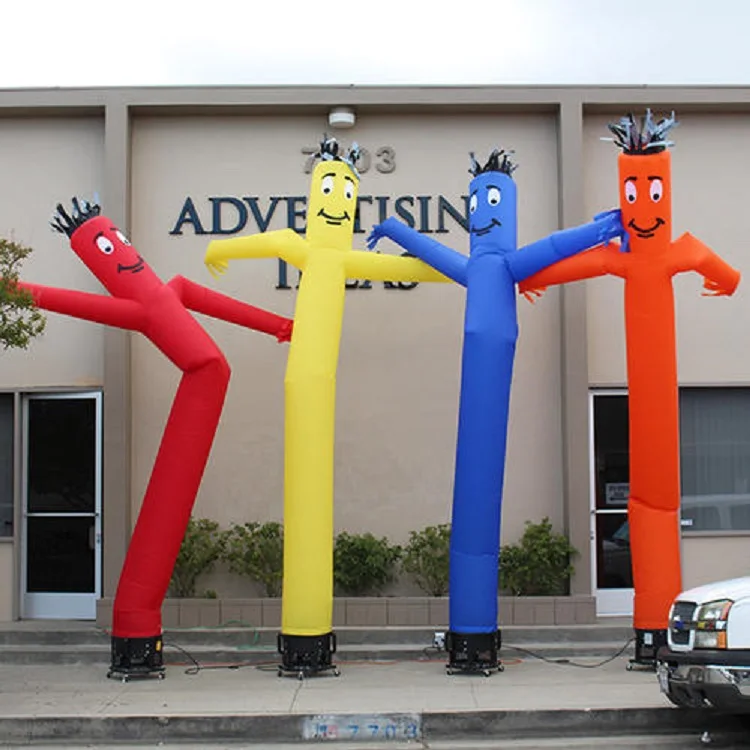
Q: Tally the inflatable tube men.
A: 4